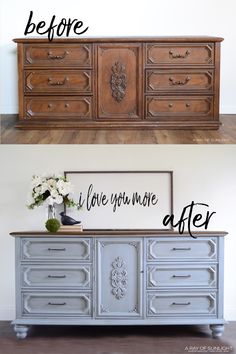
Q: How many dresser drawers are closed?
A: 12